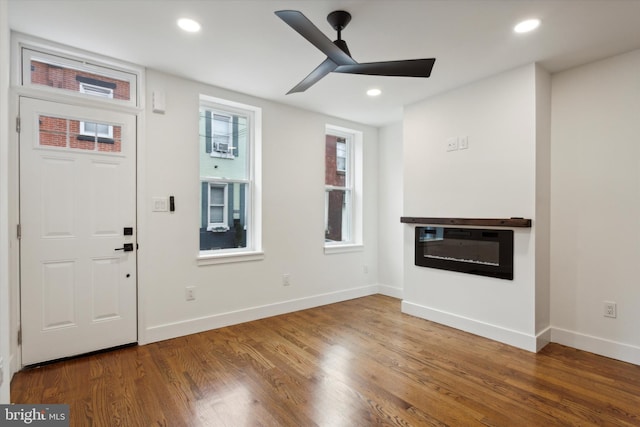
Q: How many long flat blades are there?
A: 3